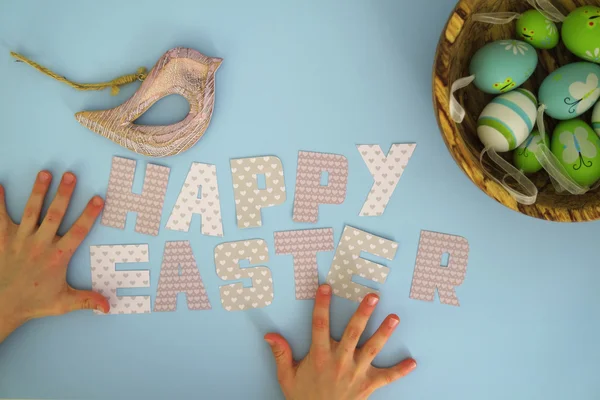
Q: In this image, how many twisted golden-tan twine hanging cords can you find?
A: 1